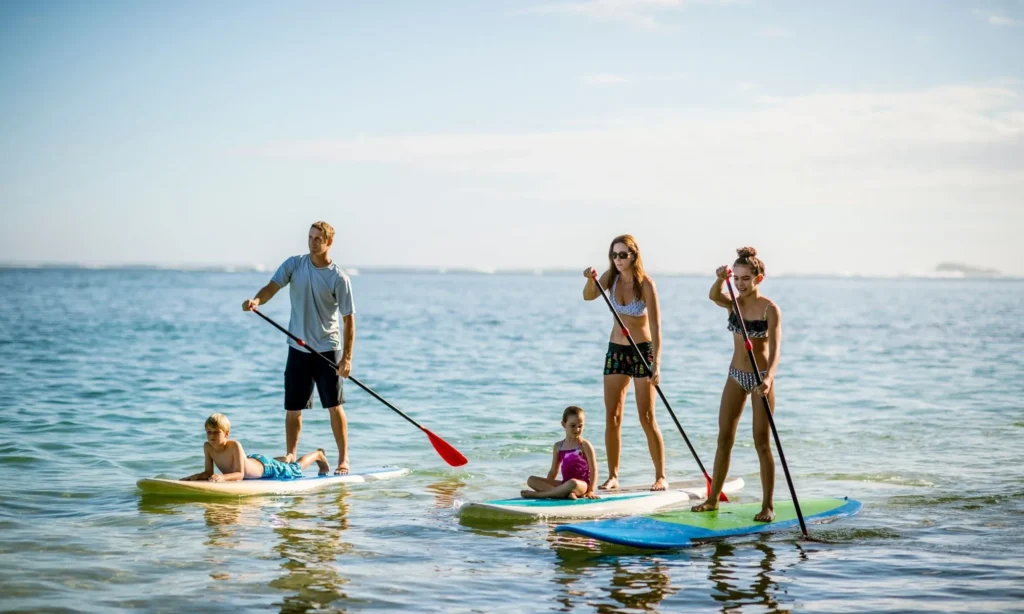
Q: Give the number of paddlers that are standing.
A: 3